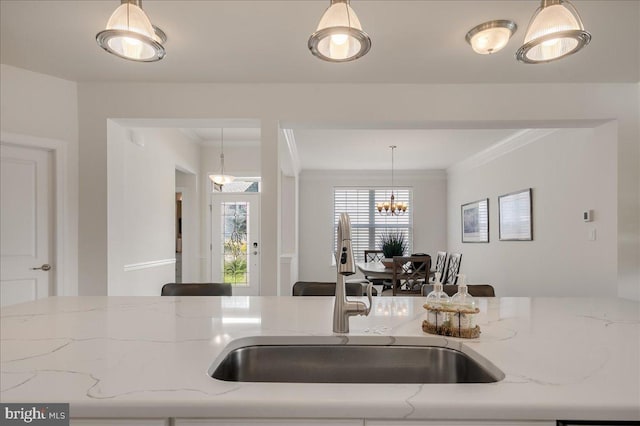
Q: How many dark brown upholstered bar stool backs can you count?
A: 3